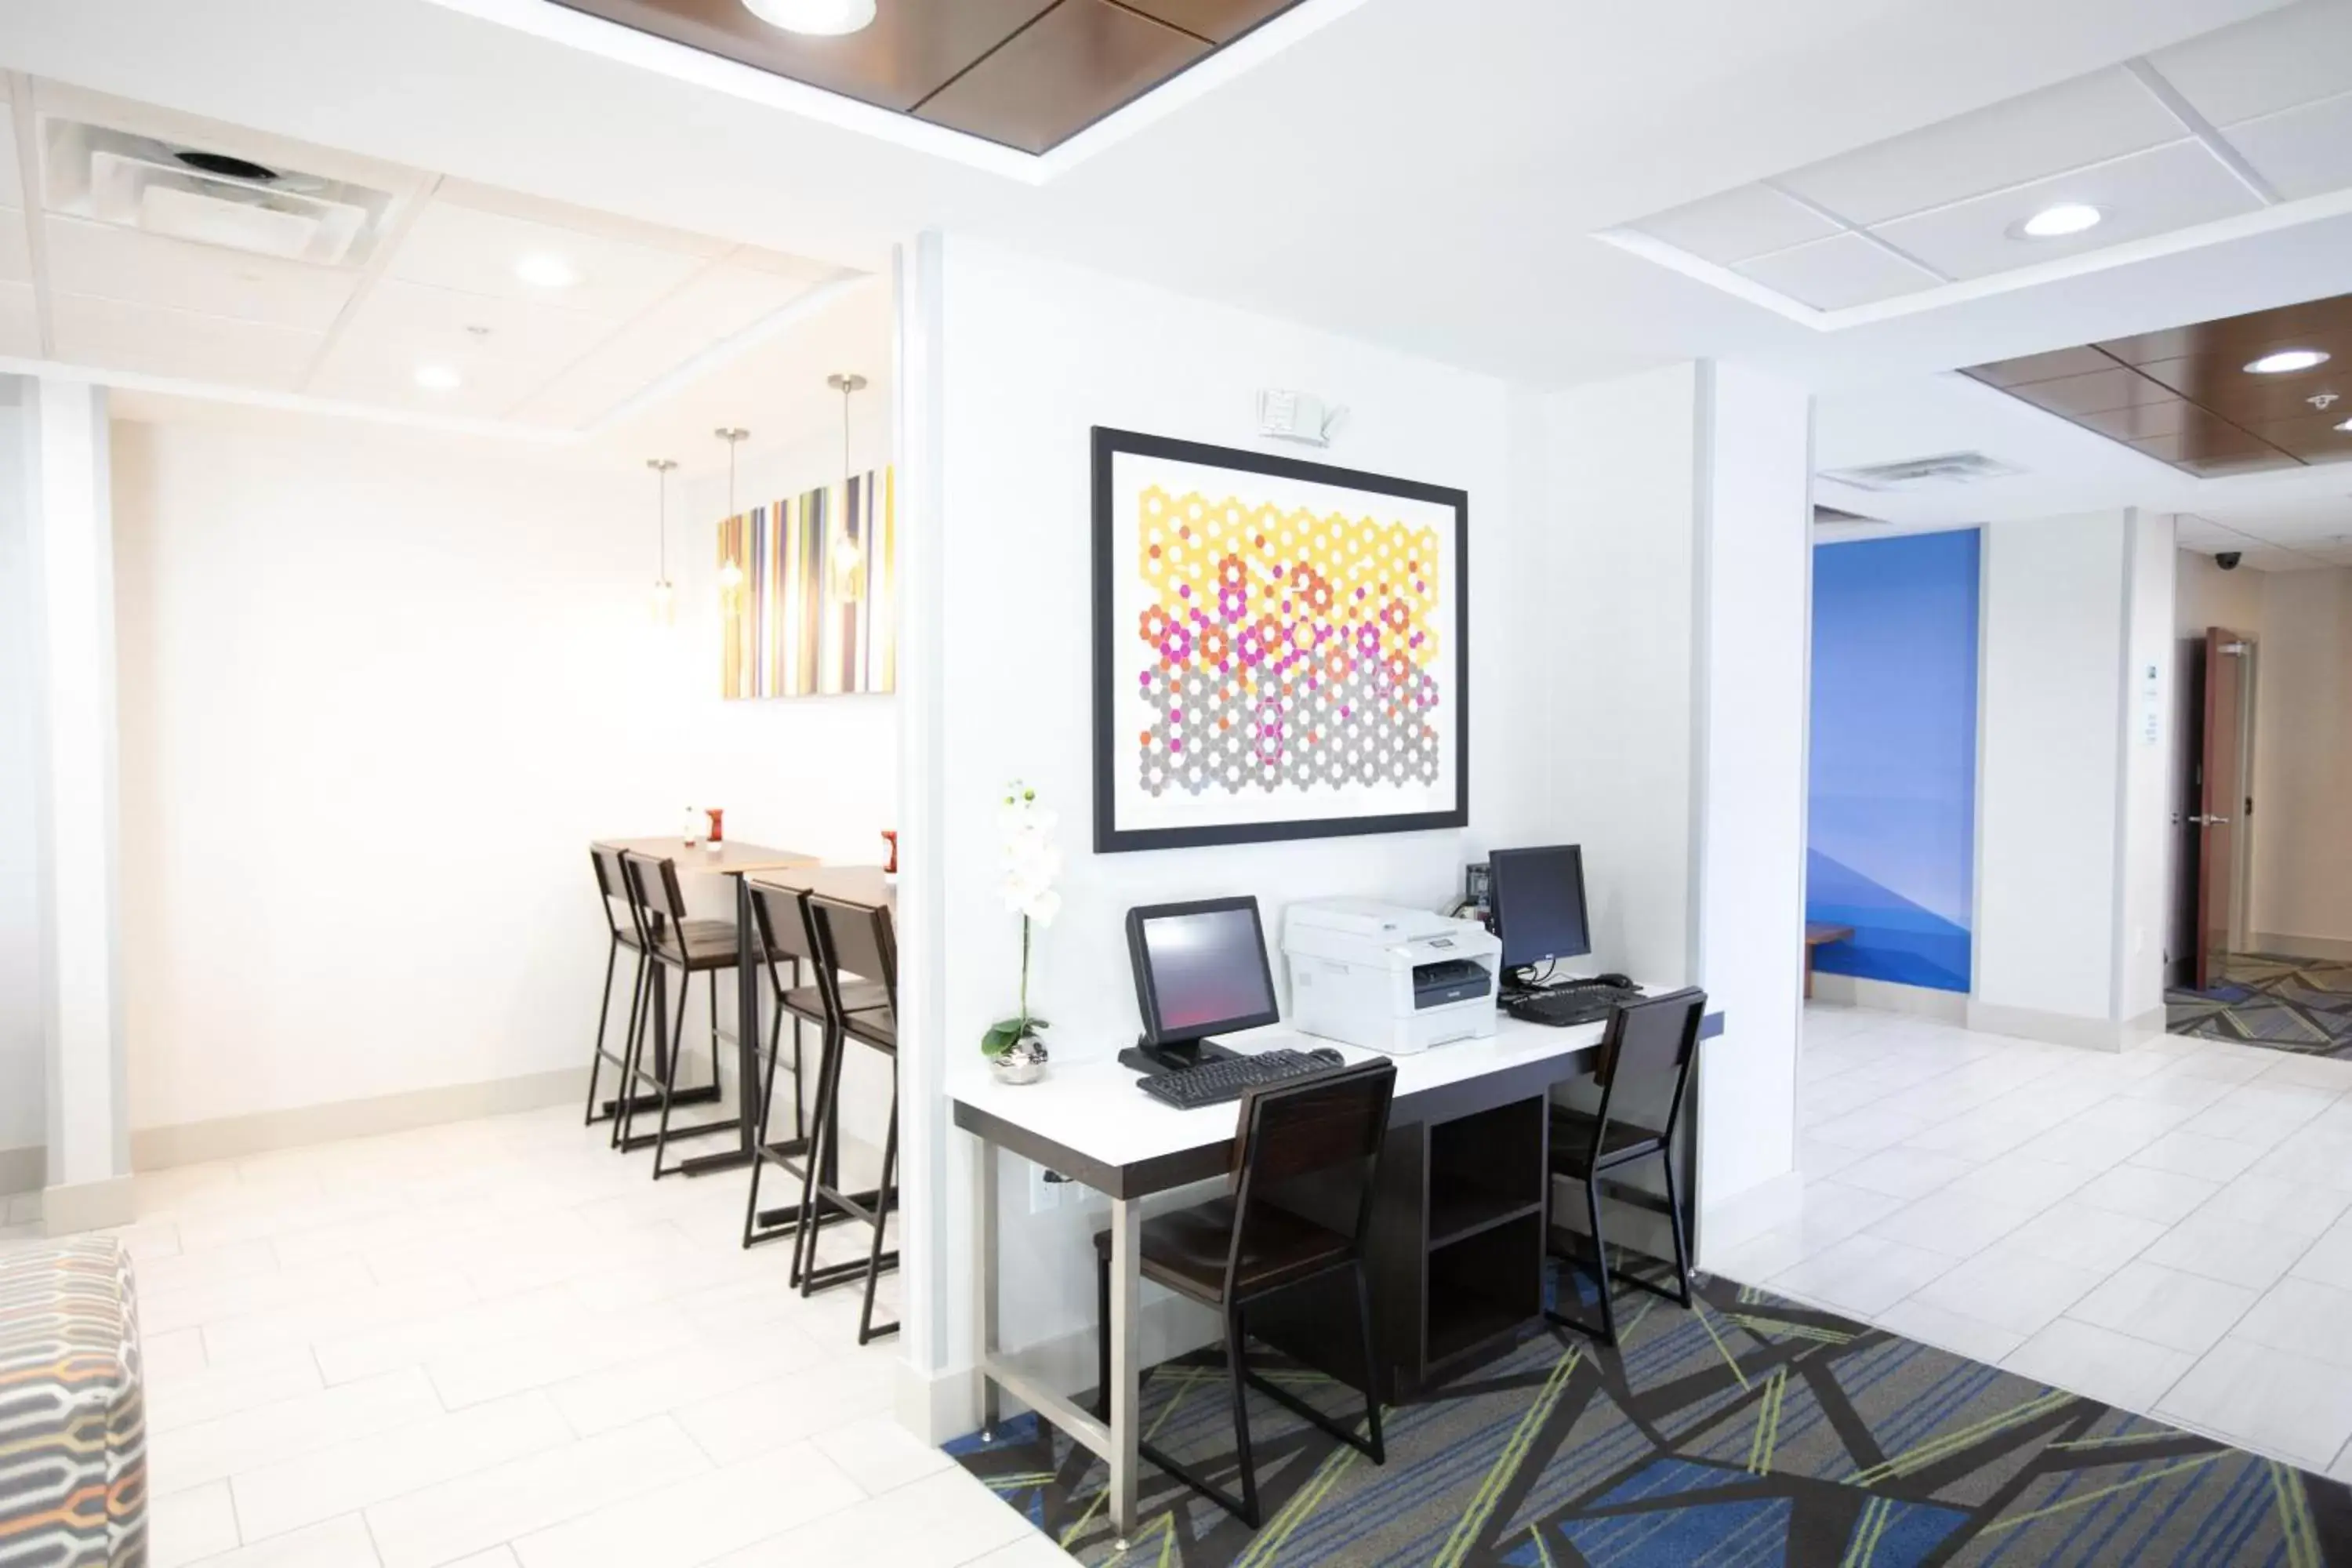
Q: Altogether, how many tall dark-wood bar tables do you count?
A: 2